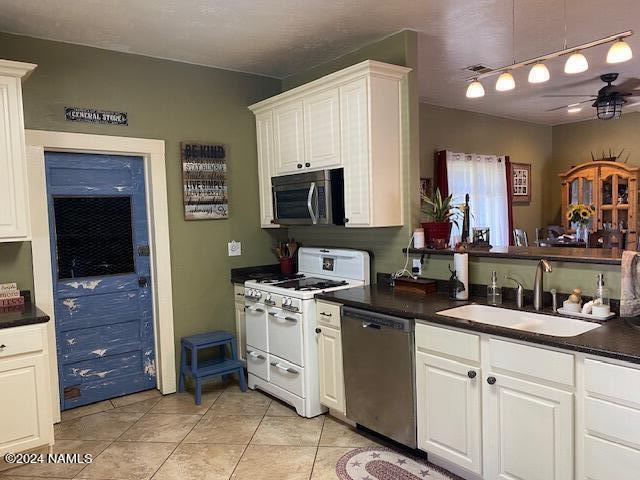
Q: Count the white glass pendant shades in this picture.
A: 5